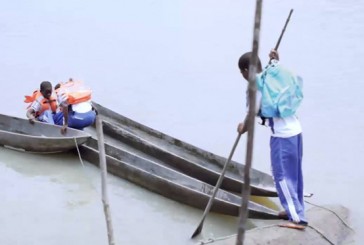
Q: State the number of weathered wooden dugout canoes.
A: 3